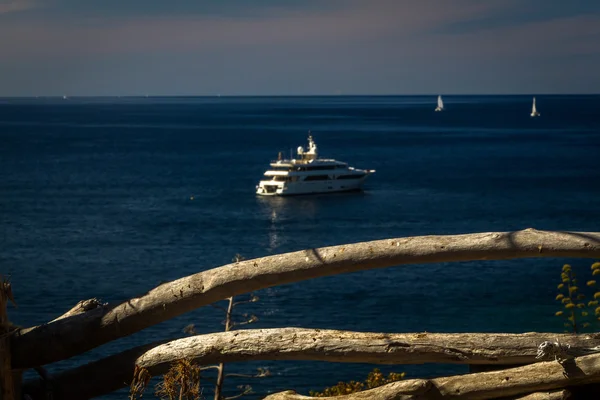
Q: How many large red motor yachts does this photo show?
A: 0